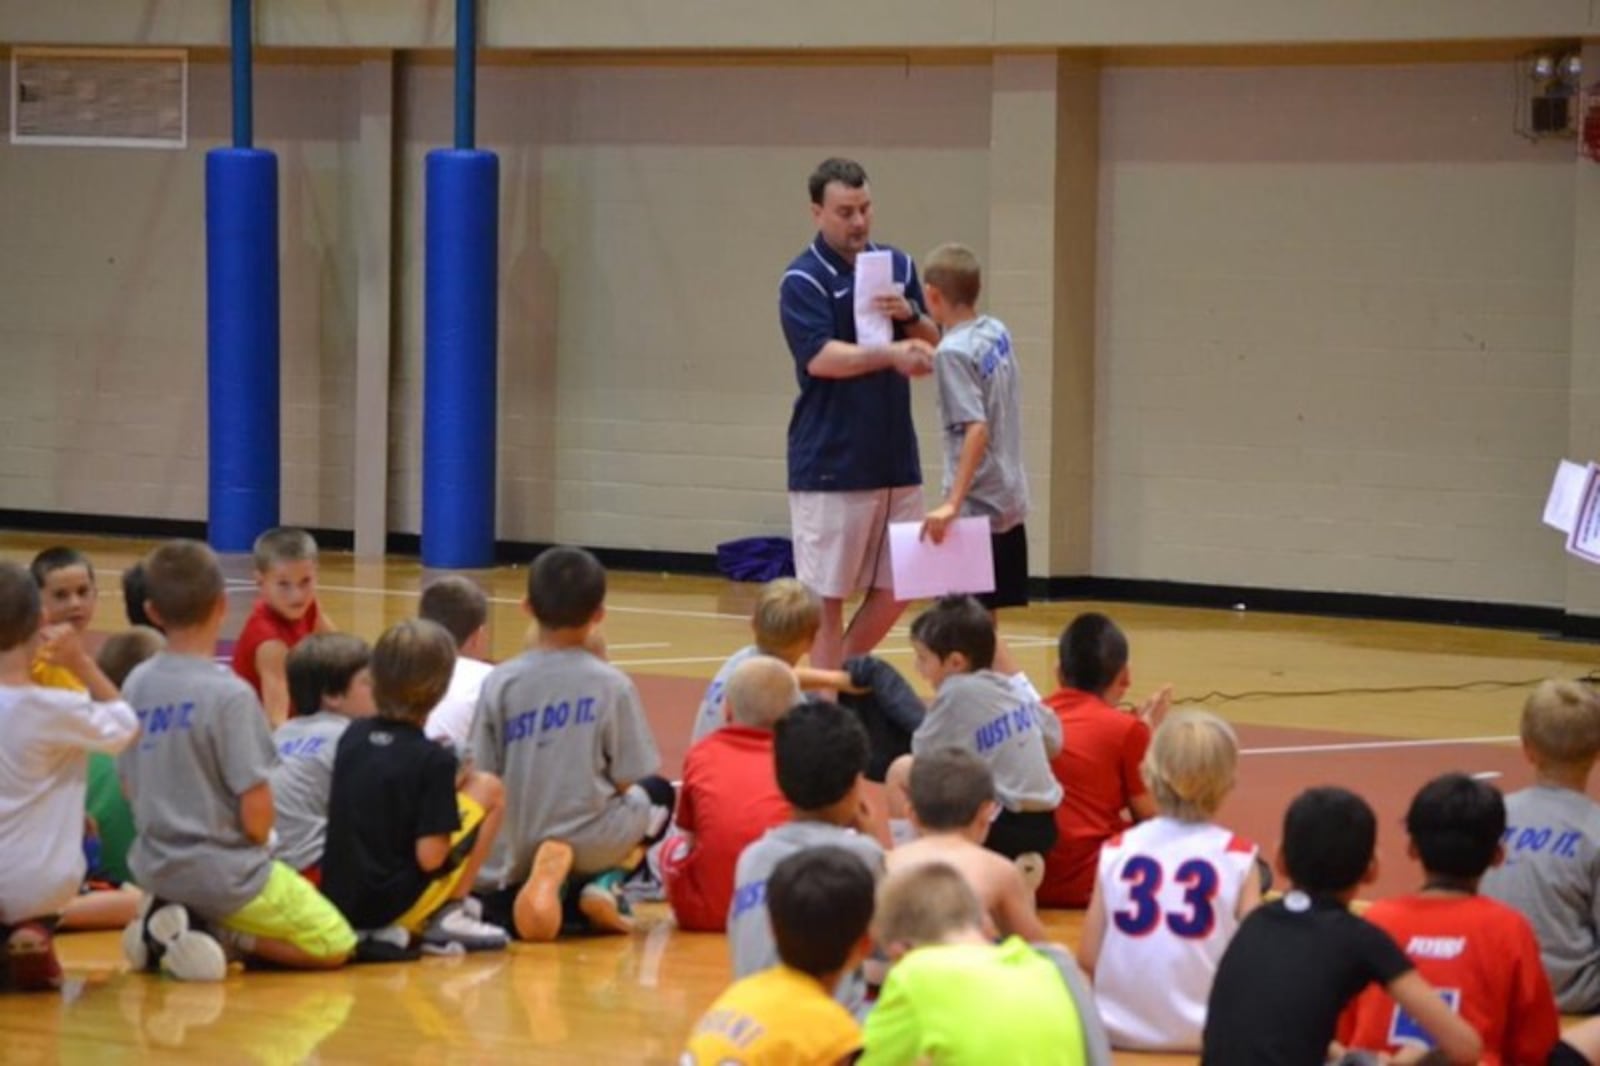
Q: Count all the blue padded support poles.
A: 2